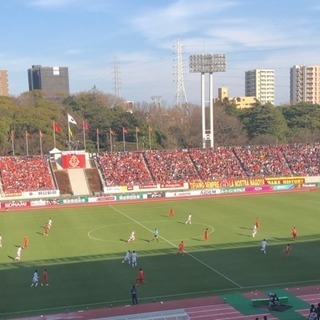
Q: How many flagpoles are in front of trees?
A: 11